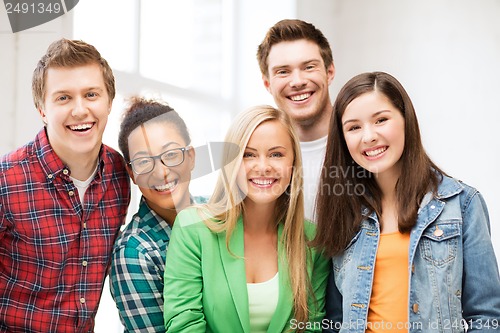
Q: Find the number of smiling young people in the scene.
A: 5